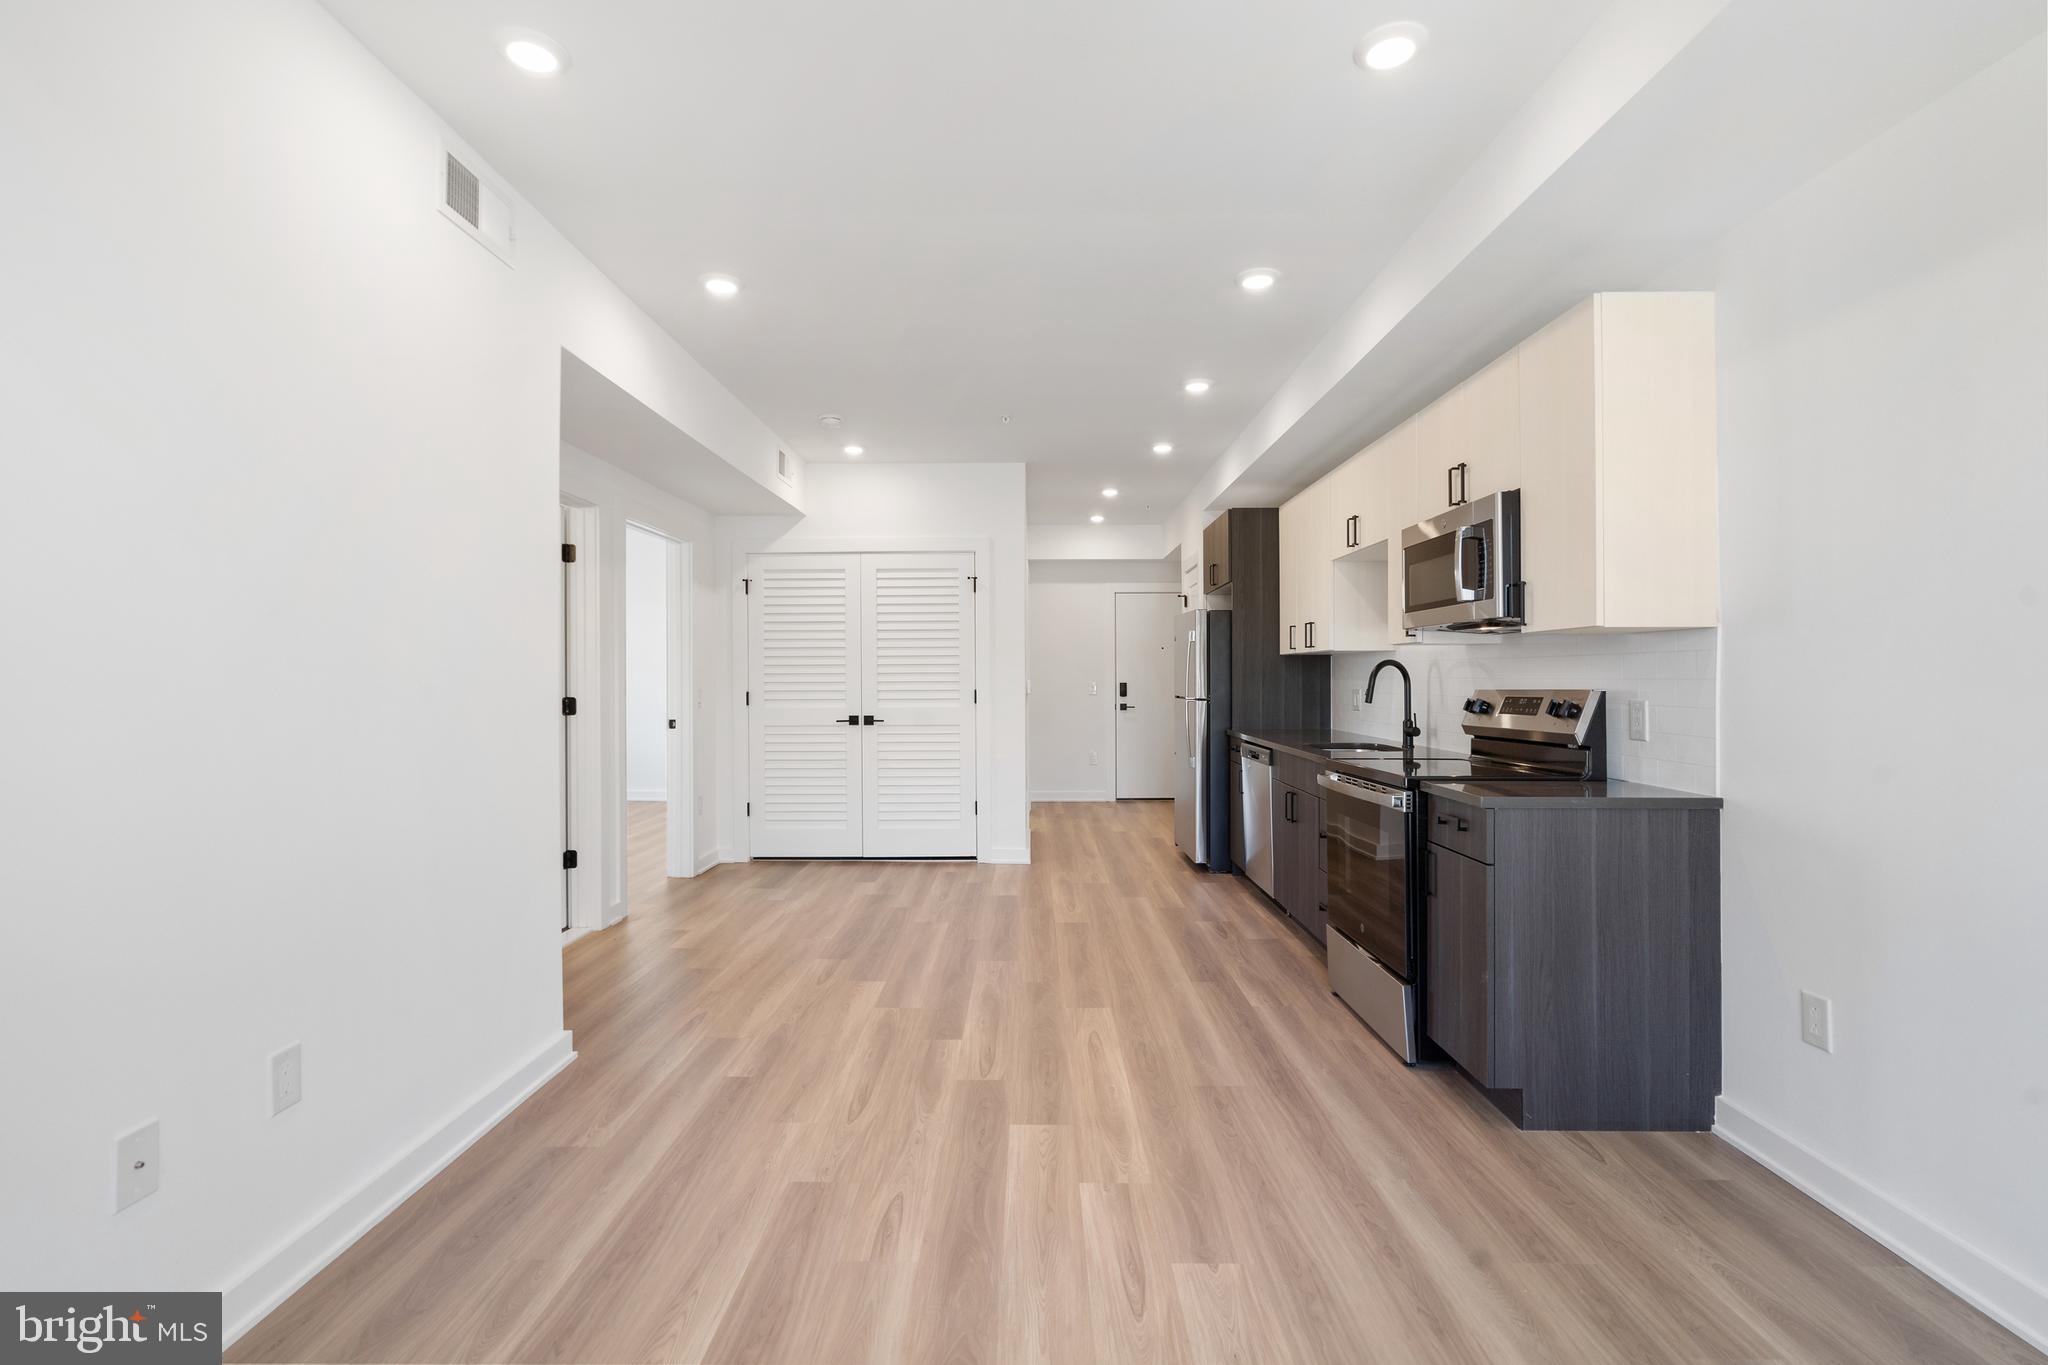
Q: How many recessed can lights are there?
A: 9